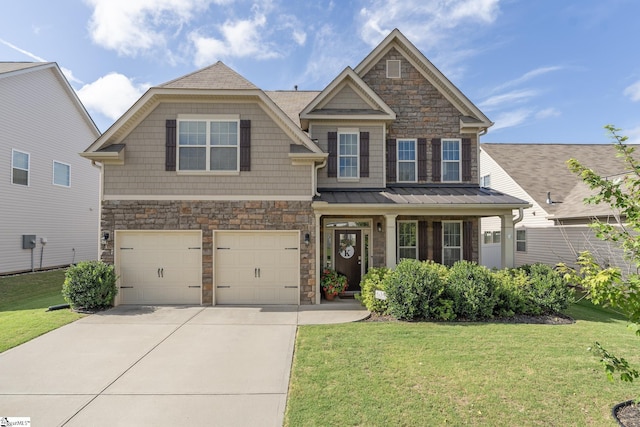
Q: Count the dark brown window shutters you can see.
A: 11